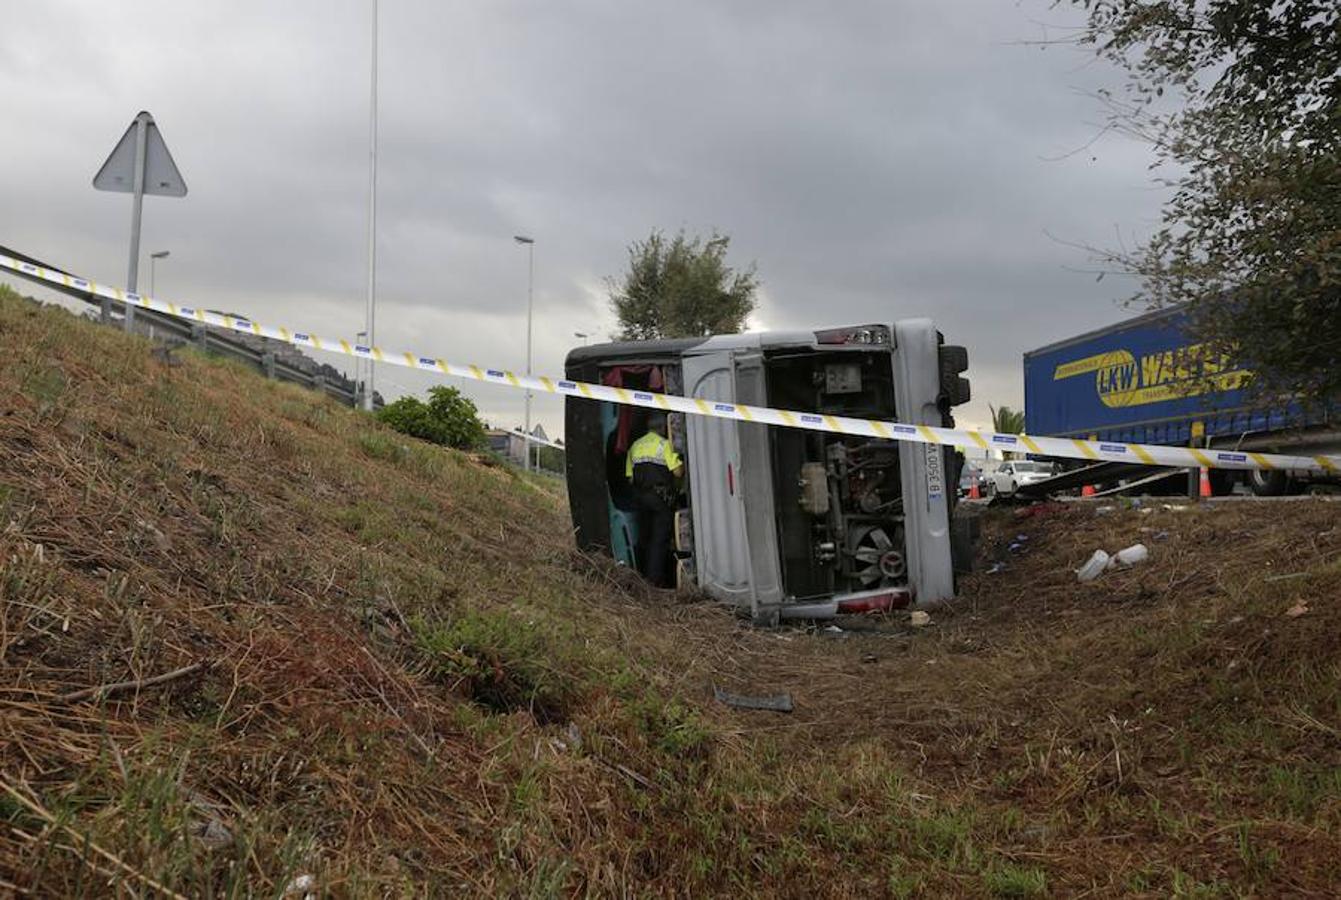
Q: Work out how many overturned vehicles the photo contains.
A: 1